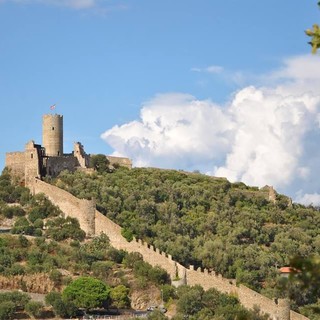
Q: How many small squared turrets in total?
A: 12